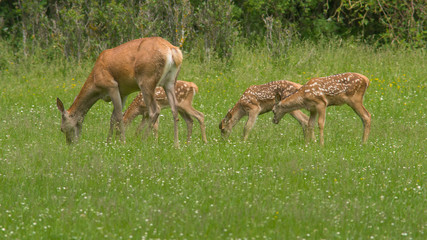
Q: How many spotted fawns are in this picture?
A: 3